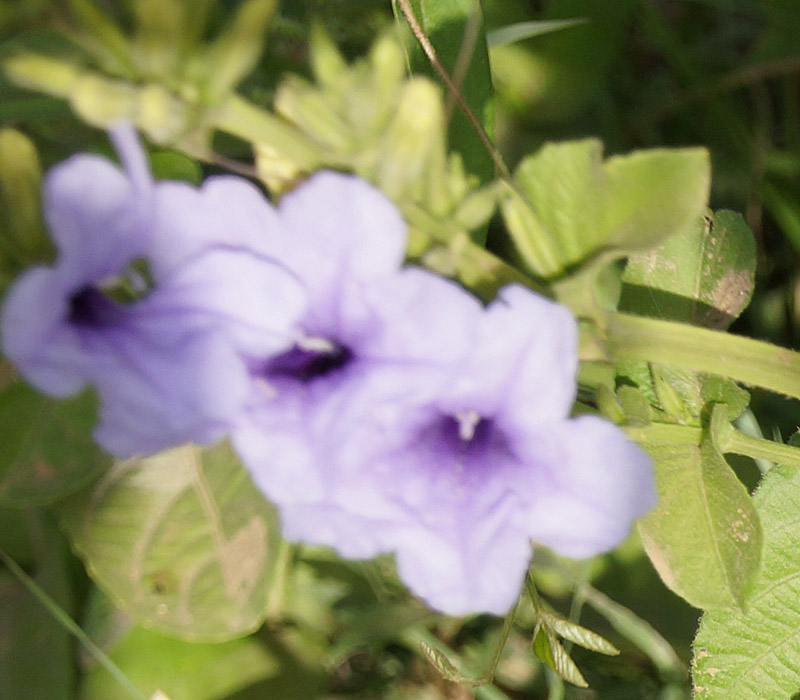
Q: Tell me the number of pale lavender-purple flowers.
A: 3